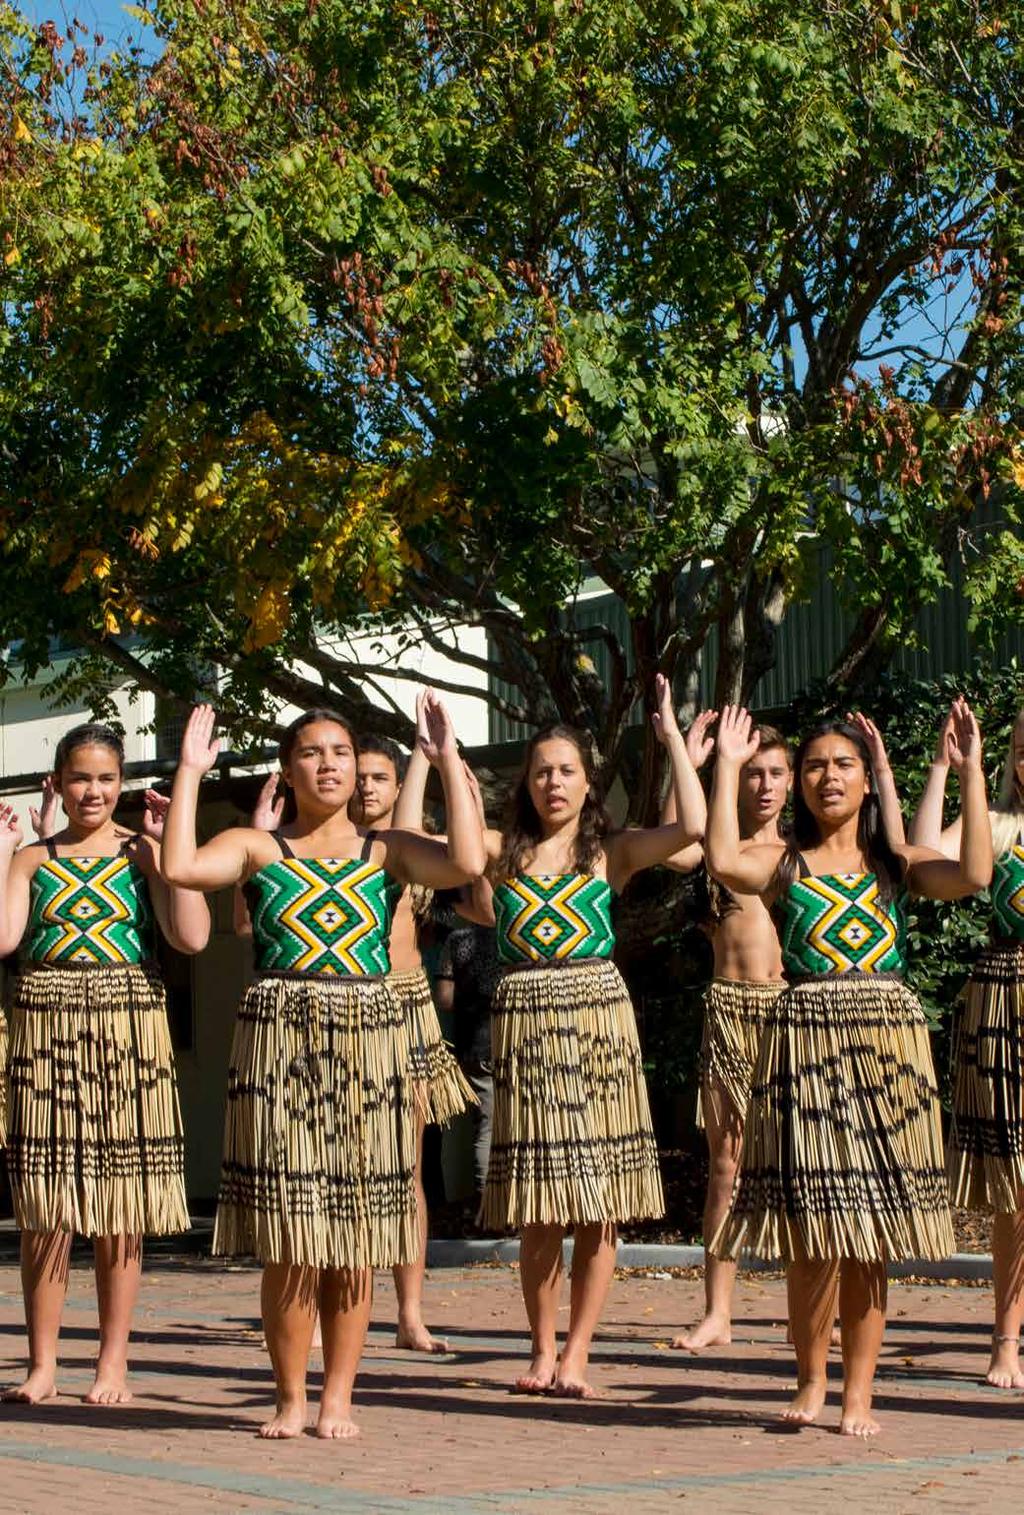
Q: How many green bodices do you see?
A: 5